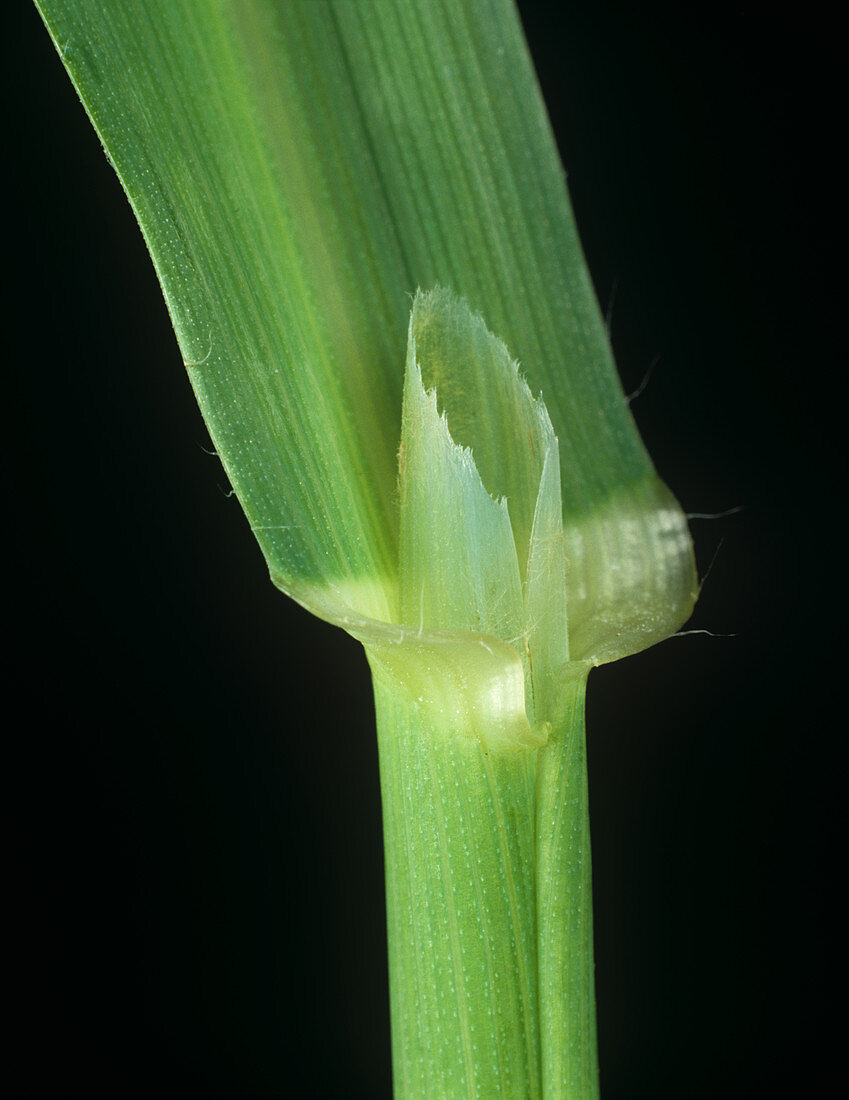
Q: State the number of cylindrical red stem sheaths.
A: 0